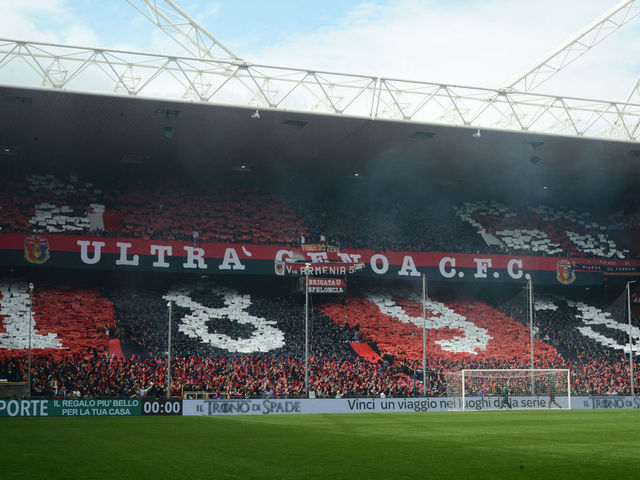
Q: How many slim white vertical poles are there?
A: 6